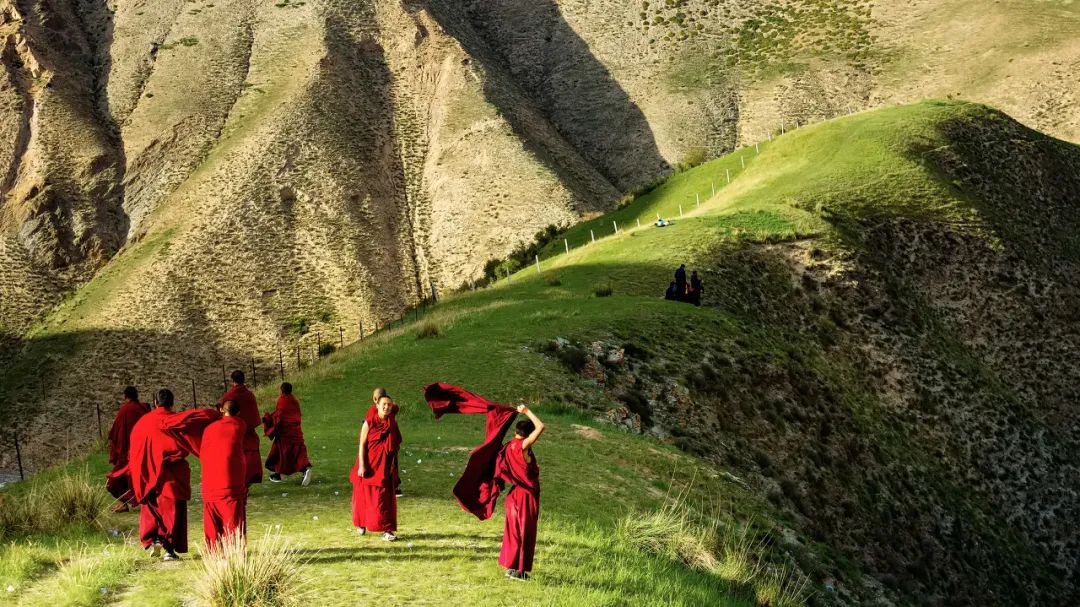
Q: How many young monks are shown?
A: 8